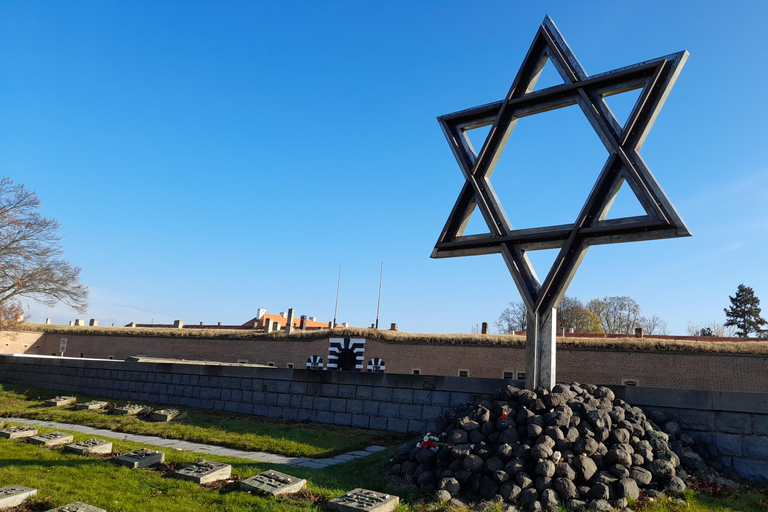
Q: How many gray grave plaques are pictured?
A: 13